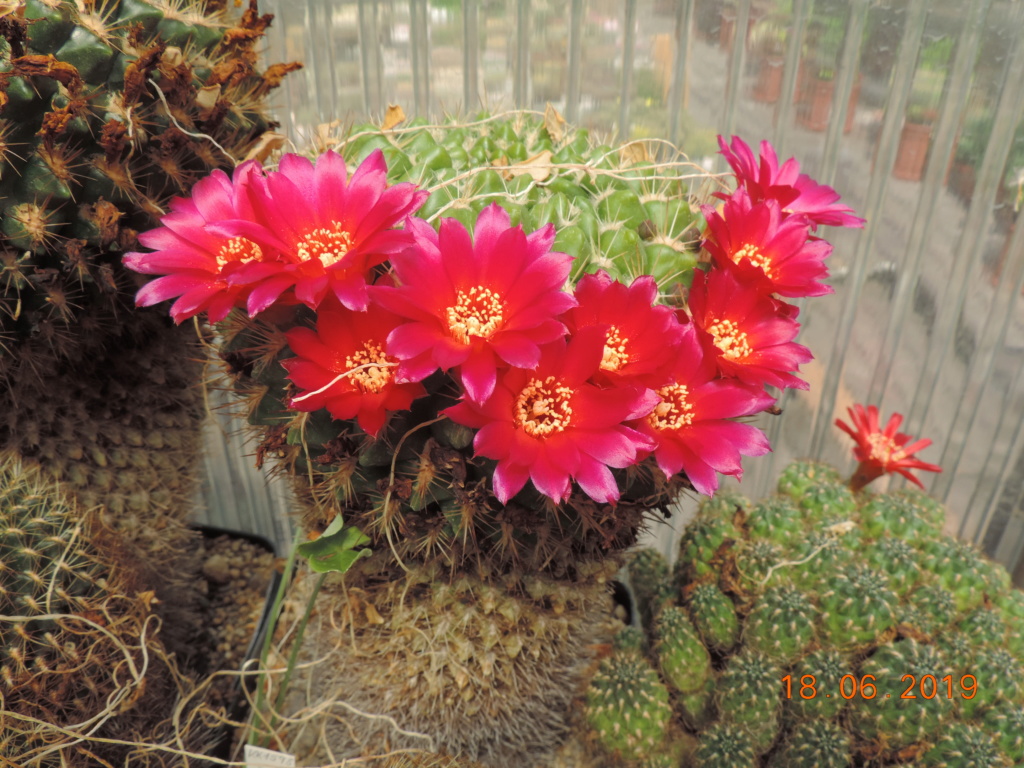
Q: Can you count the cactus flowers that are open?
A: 11